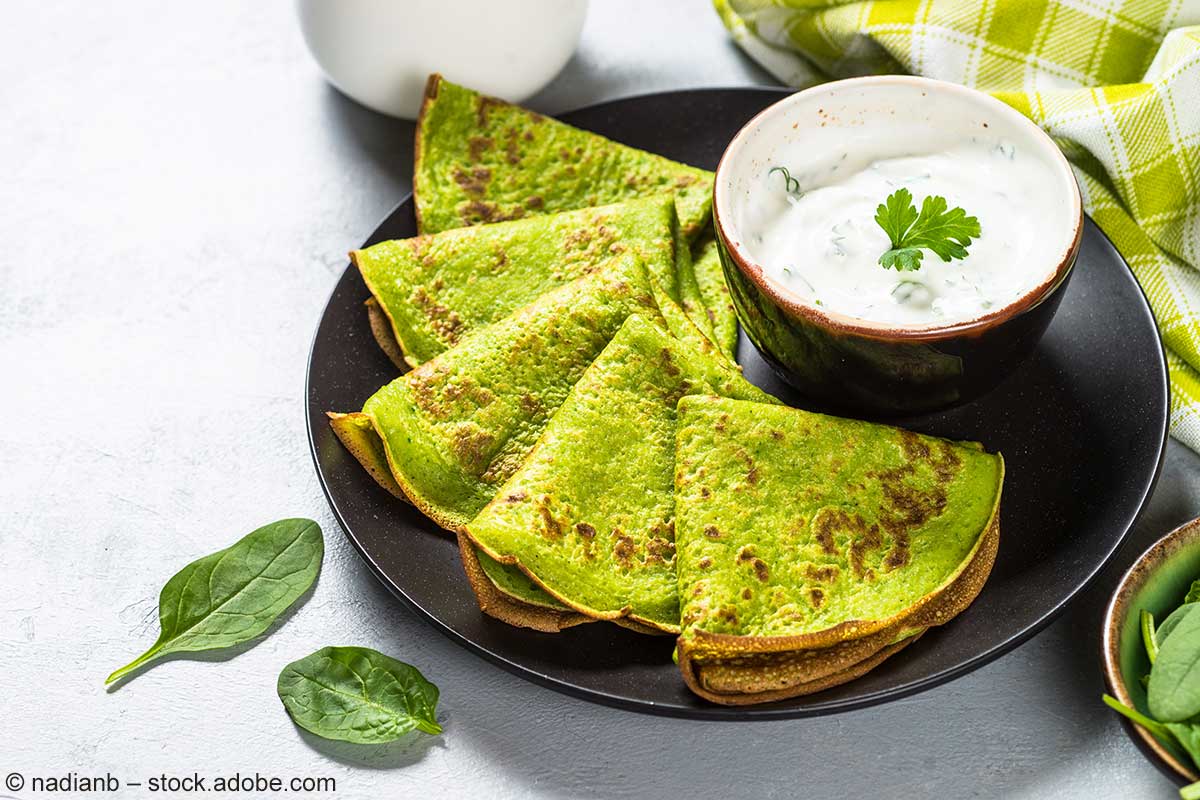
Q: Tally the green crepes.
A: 5